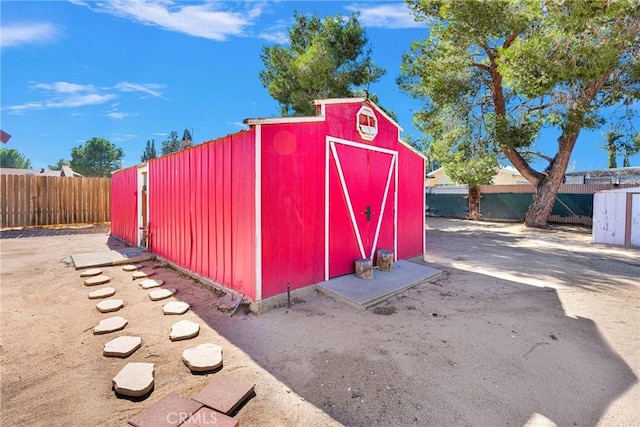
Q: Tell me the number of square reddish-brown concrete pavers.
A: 3